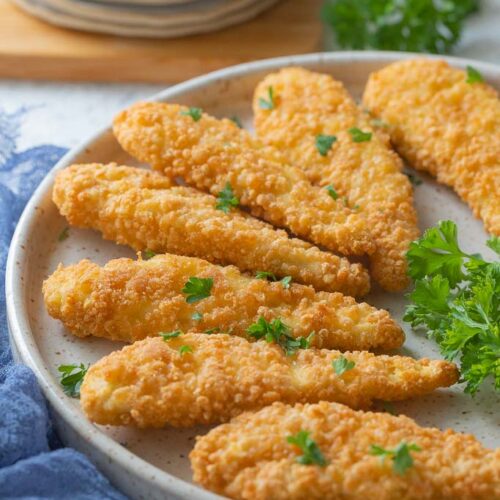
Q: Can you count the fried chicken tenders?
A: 7